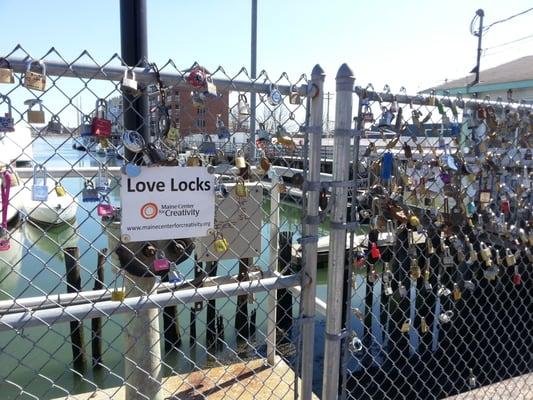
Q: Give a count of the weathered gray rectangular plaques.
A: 1